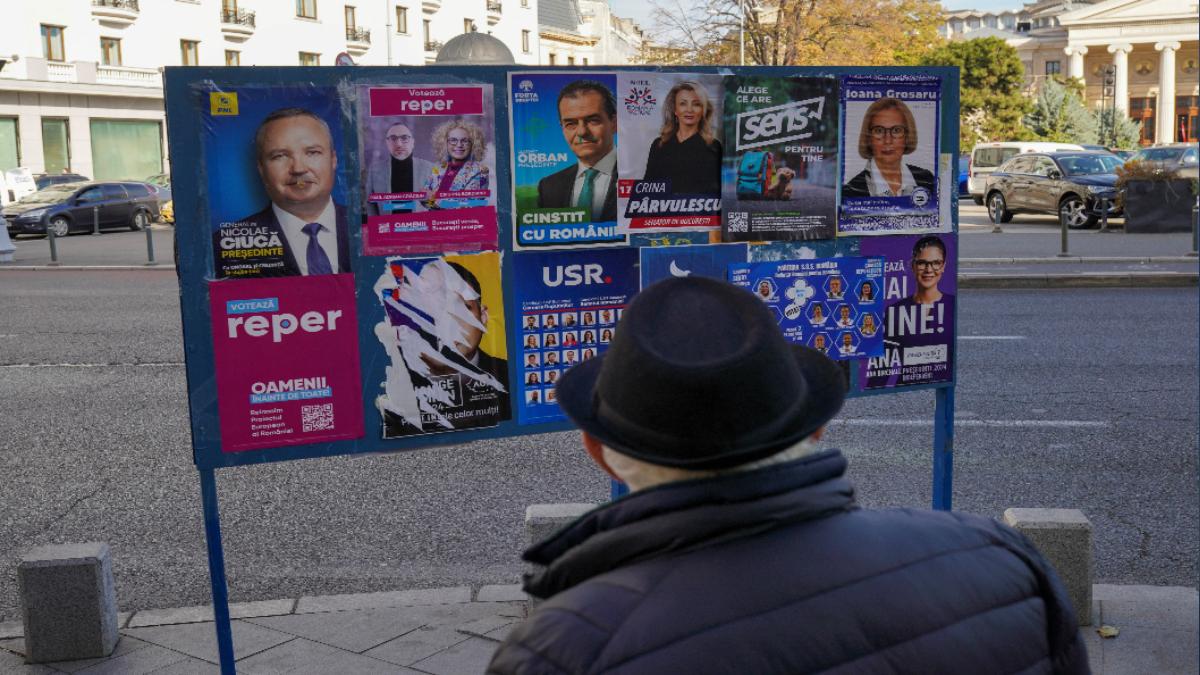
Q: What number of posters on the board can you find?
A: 12